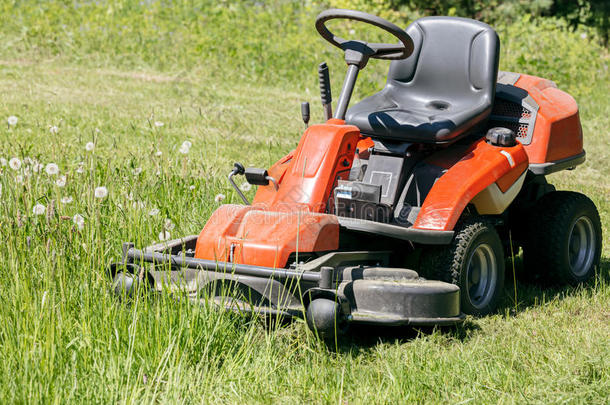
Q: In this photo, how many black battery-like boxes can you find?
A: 1